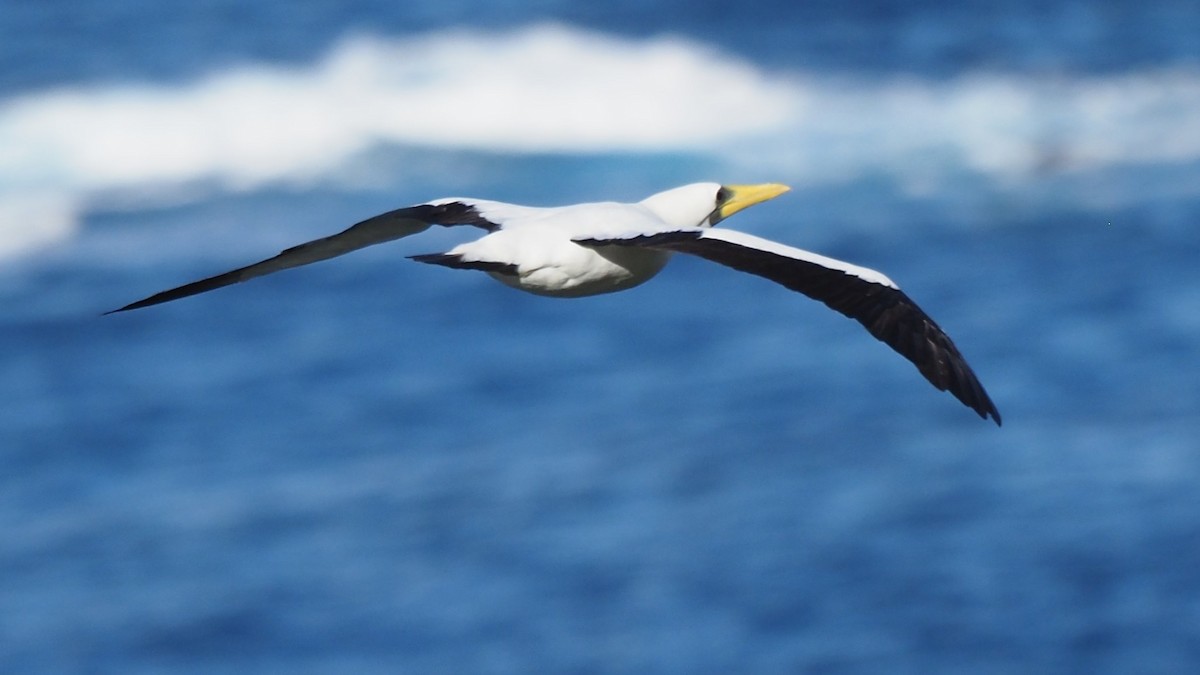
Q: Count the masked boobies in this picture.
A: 1